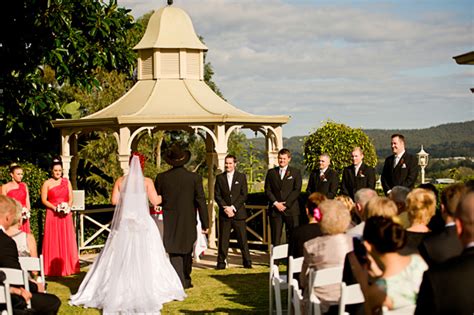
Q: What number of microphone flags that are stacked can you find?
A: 0